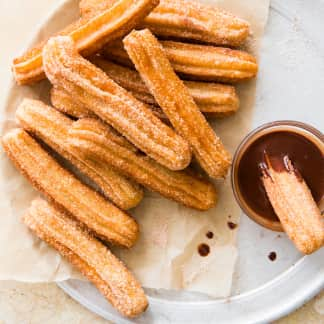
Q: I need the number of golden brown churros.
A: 12